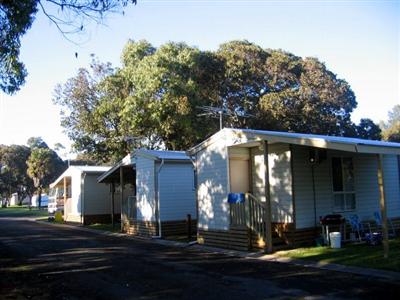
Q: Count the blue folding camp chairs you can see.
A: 2